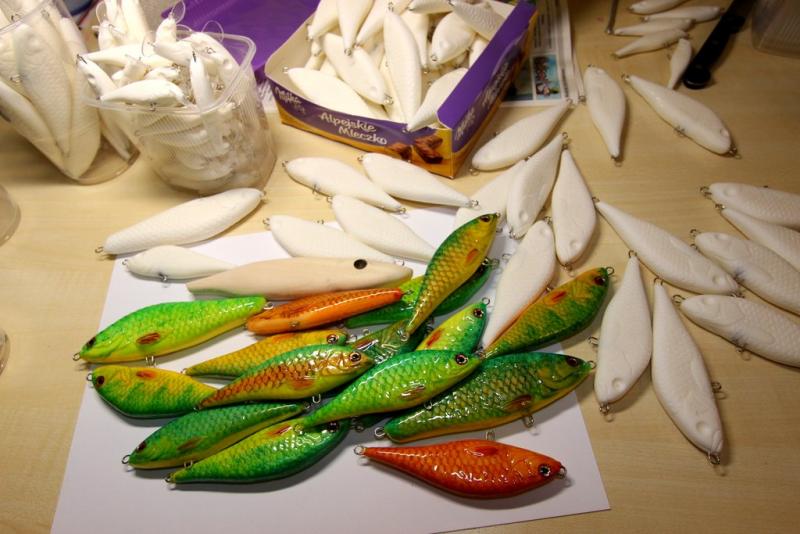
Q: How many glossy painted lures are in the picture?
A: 15